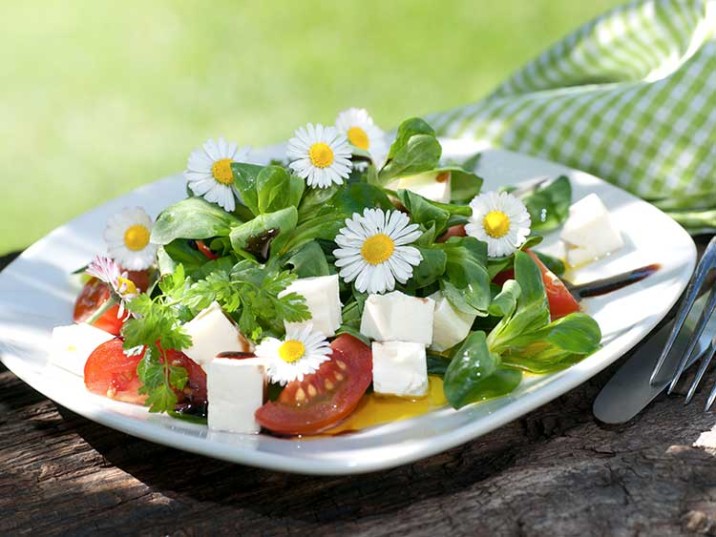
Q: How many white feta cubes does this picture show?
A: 9